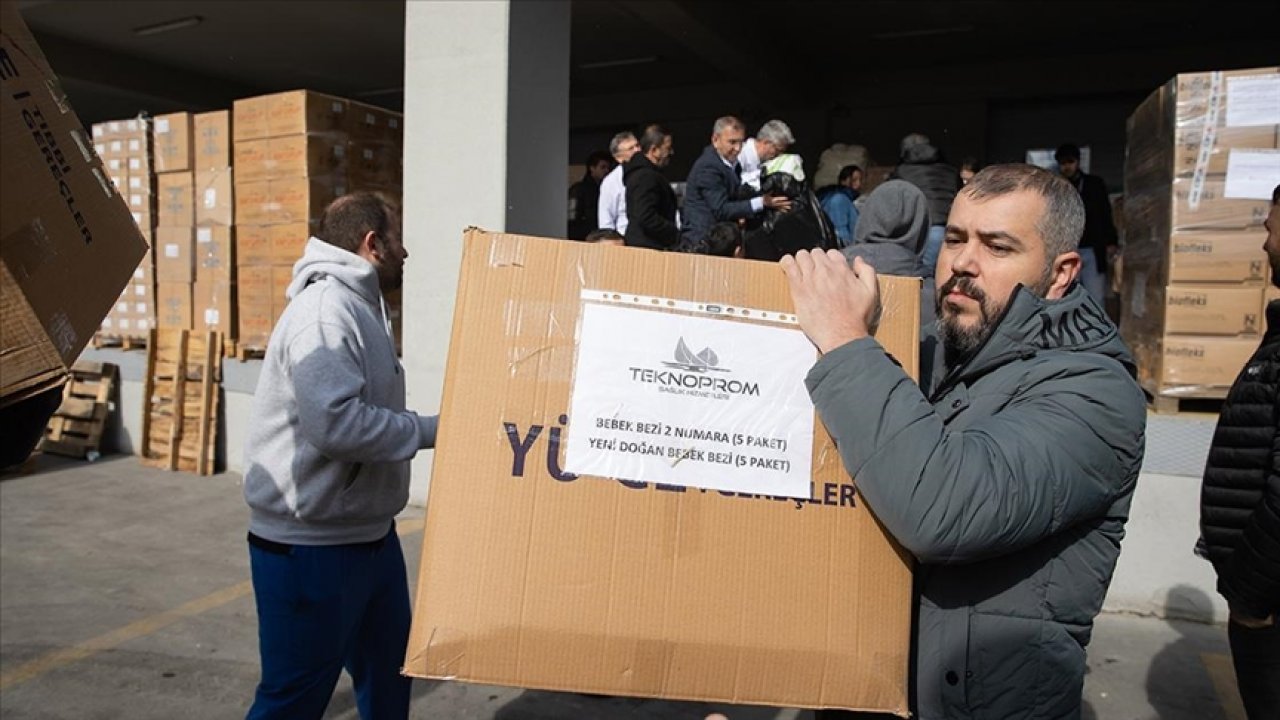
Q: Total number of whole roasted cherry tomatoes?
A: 0